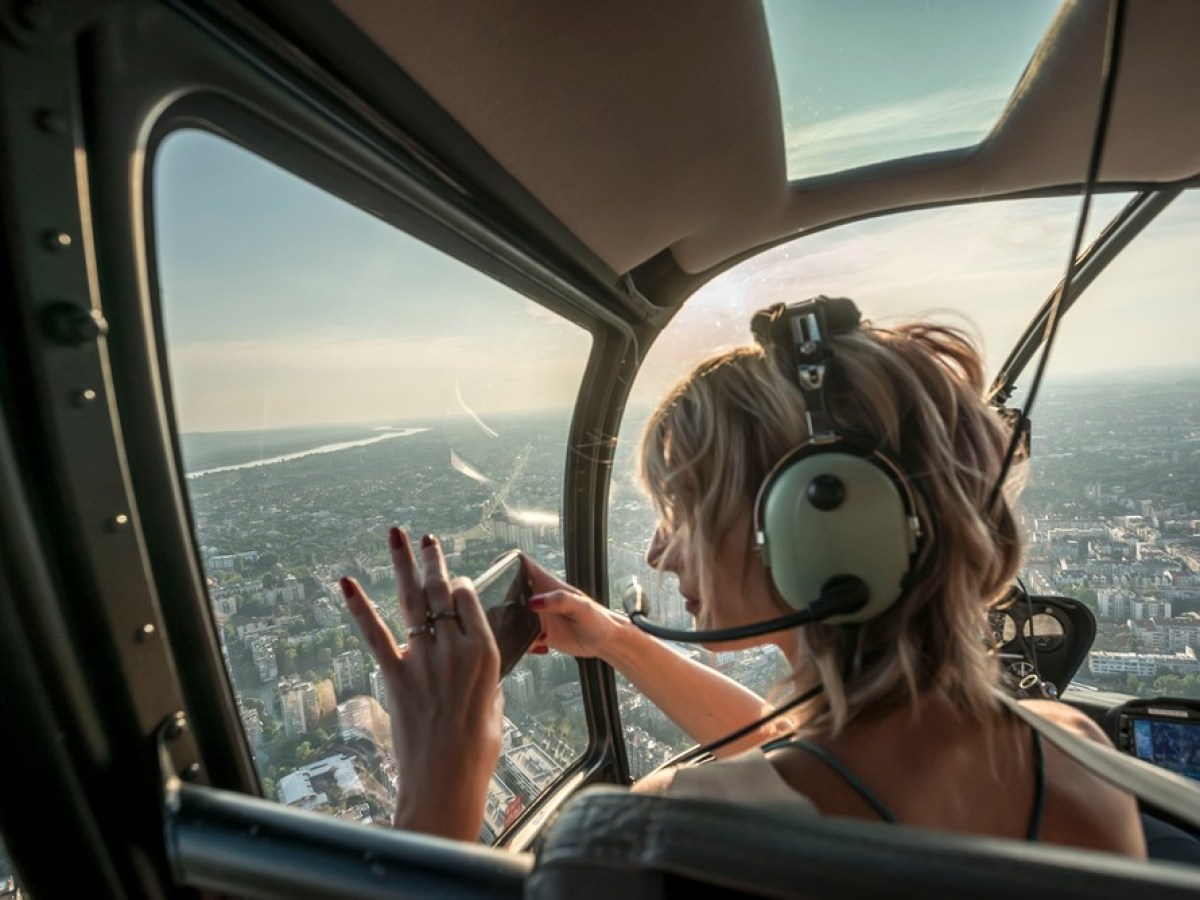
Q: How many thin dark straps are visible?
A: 2